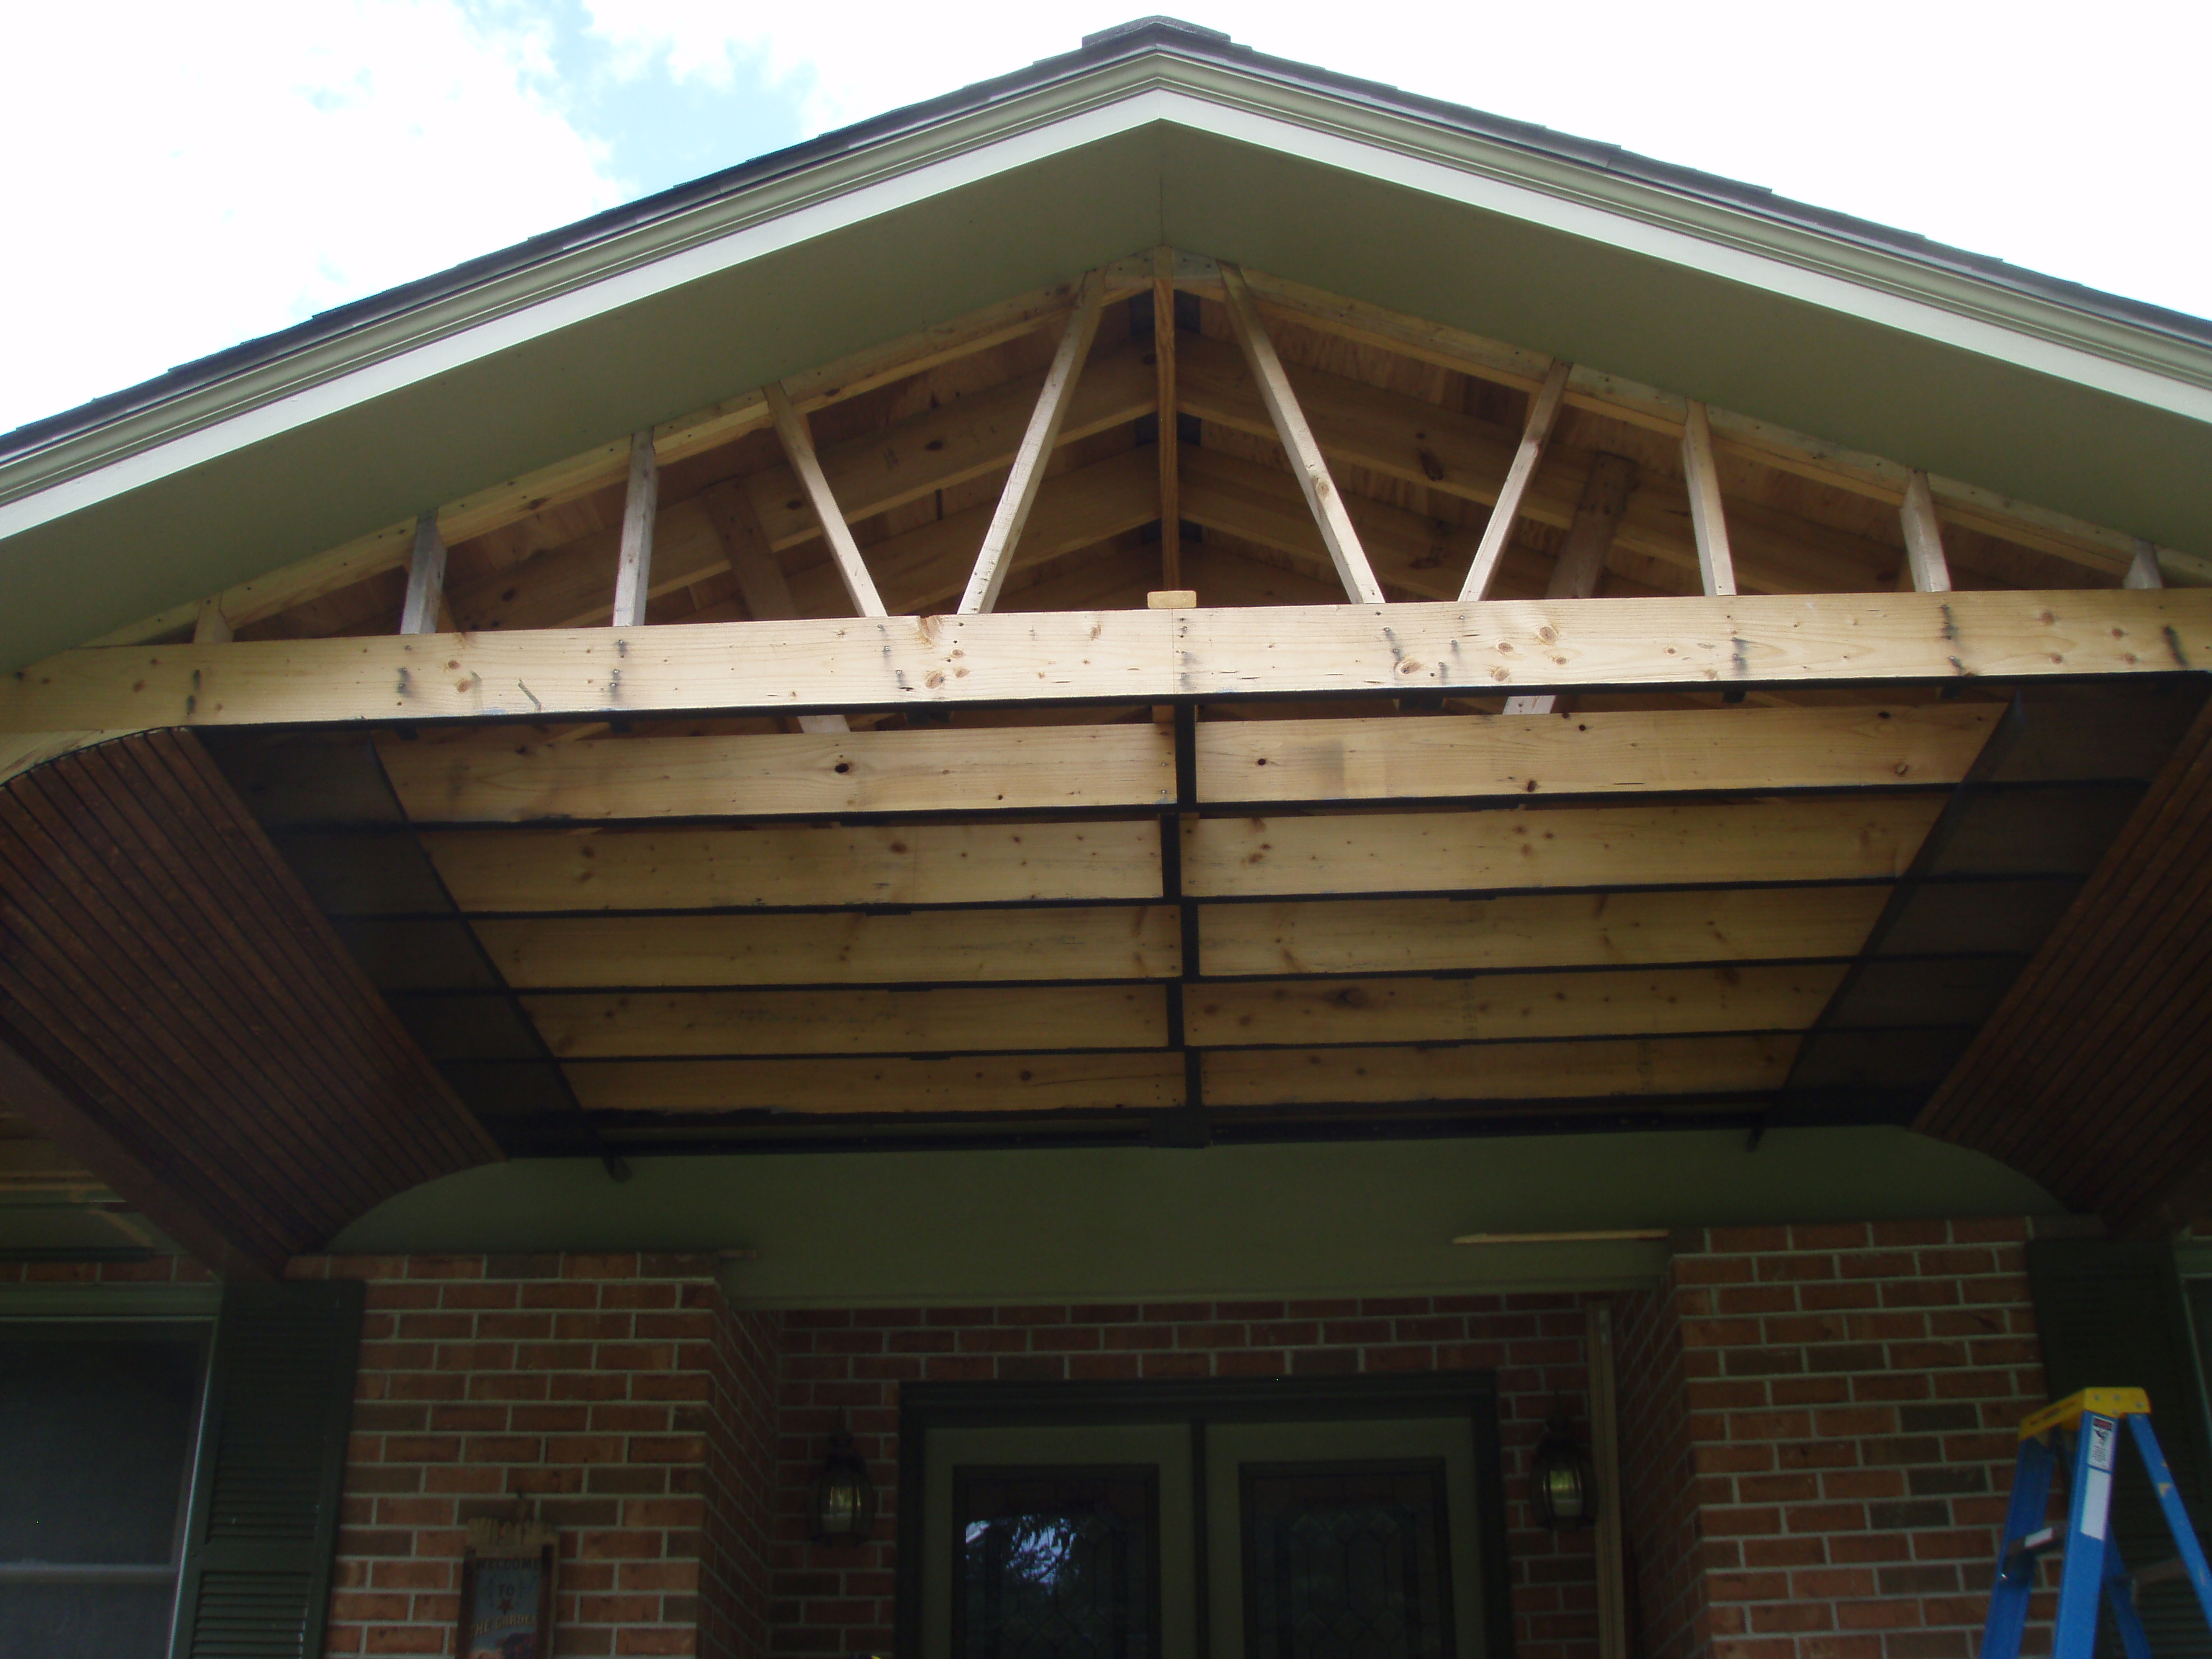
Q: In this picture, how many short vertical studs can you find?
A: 6